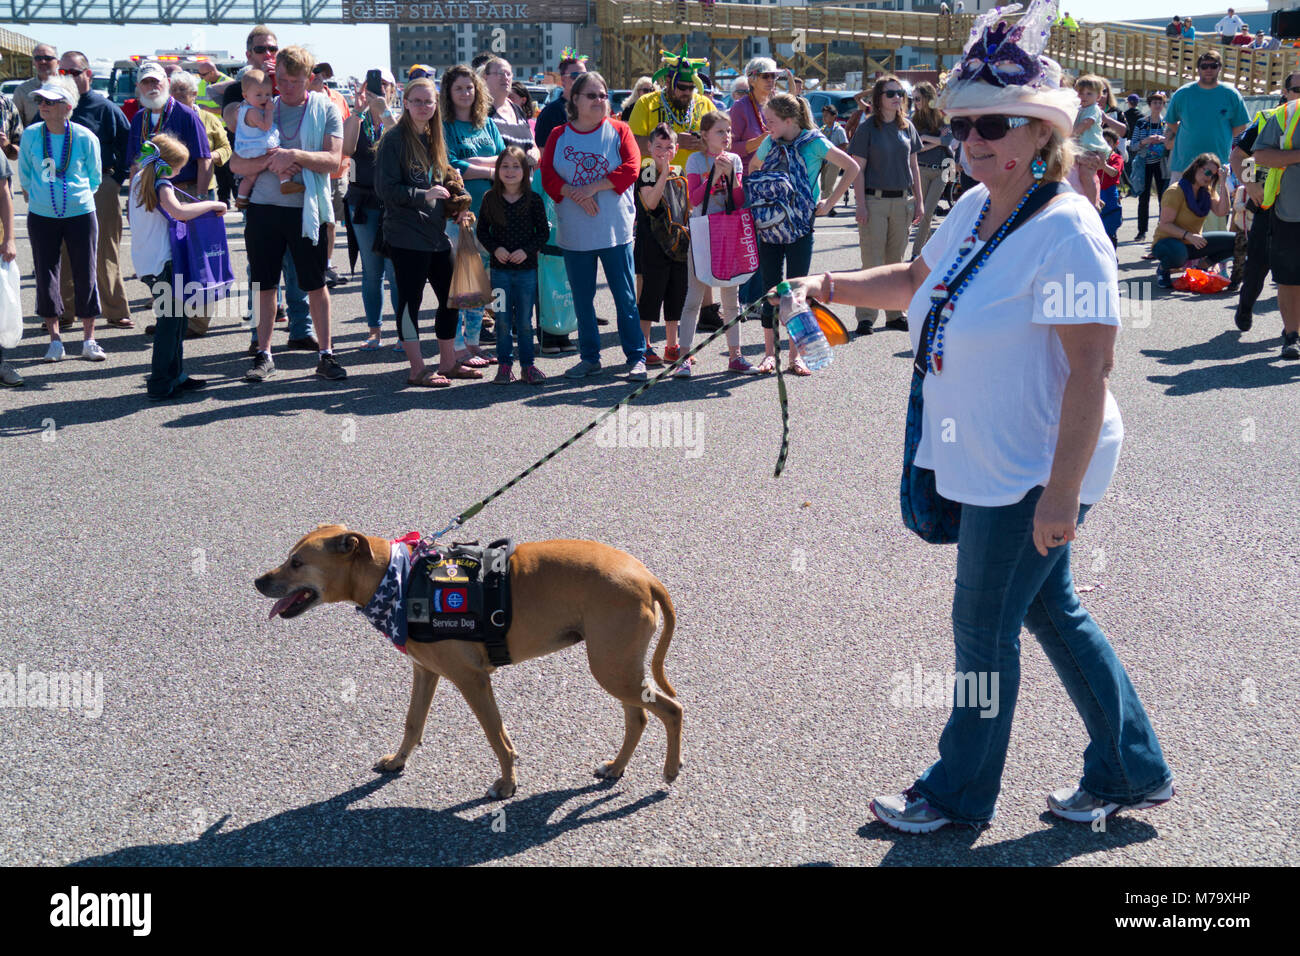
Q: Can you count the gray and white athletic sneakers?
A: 2